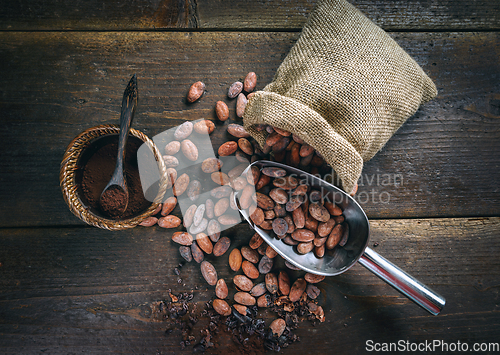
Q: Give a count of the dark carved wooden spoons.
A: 1